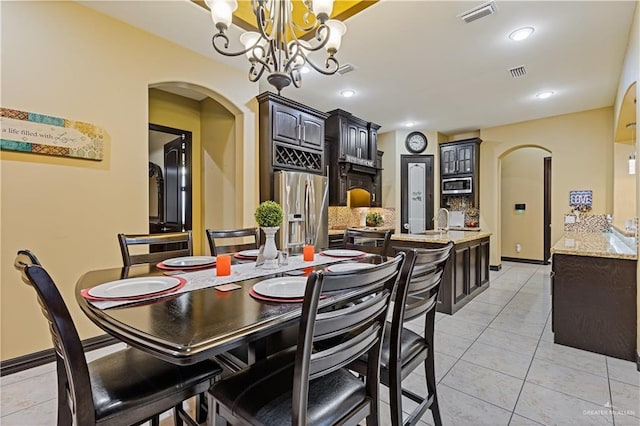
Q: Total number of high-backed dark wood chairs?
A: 6